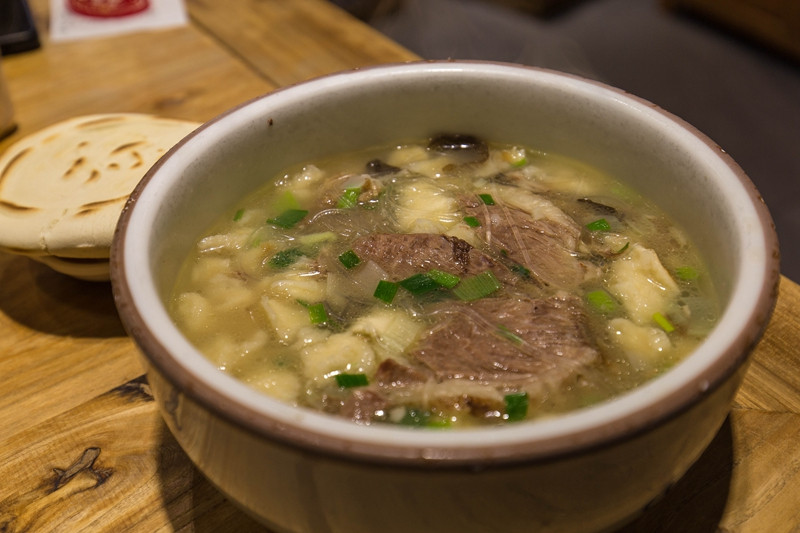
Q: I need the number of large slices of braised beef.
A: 3